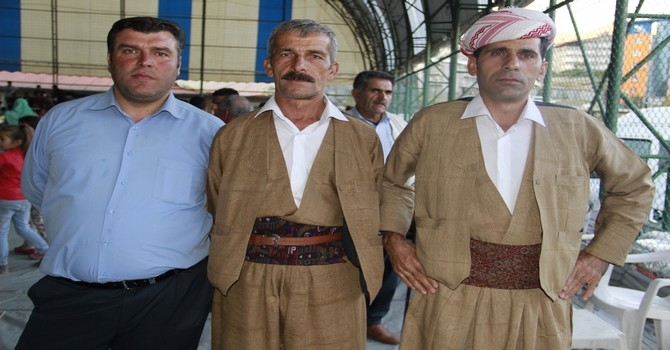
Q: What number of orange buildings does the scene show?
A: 1